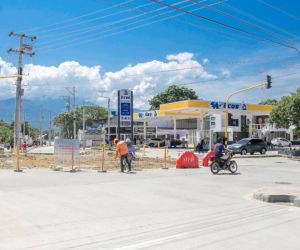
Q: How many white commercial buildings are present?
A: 1